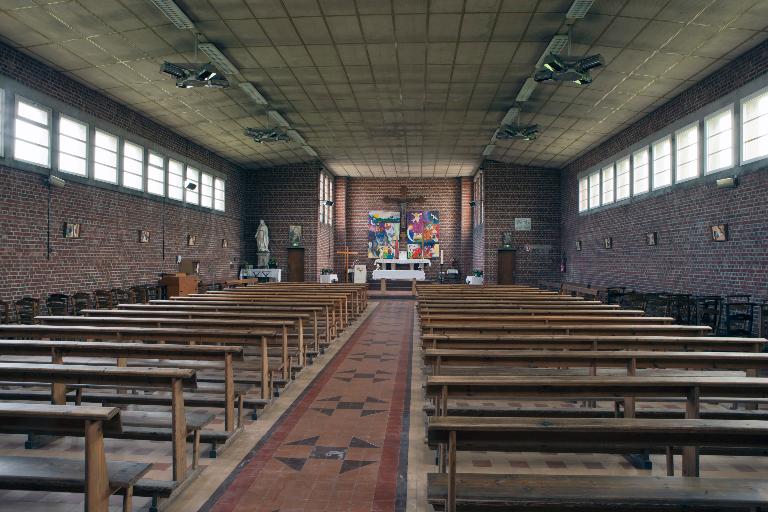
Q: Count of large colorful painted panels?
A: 2